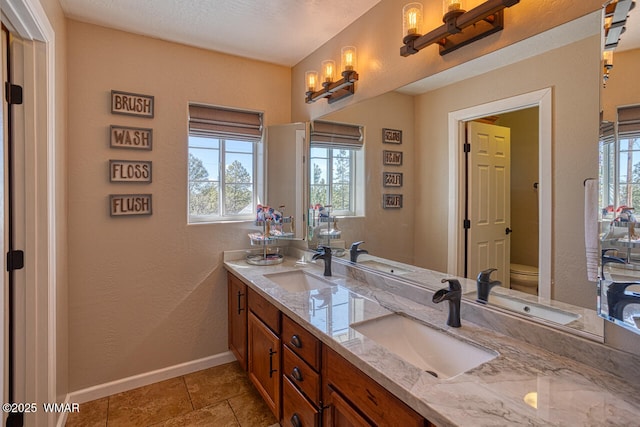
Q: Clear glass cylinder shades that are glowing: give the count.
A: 5